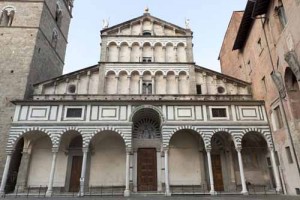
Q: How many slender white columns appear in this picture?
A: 8